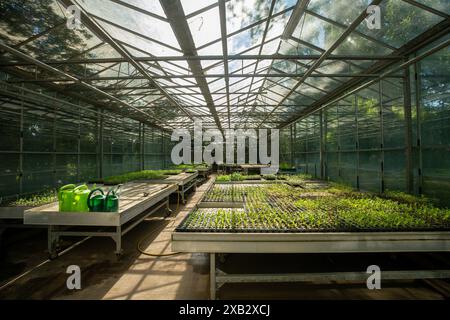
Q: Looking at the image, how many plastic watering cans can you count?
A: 4